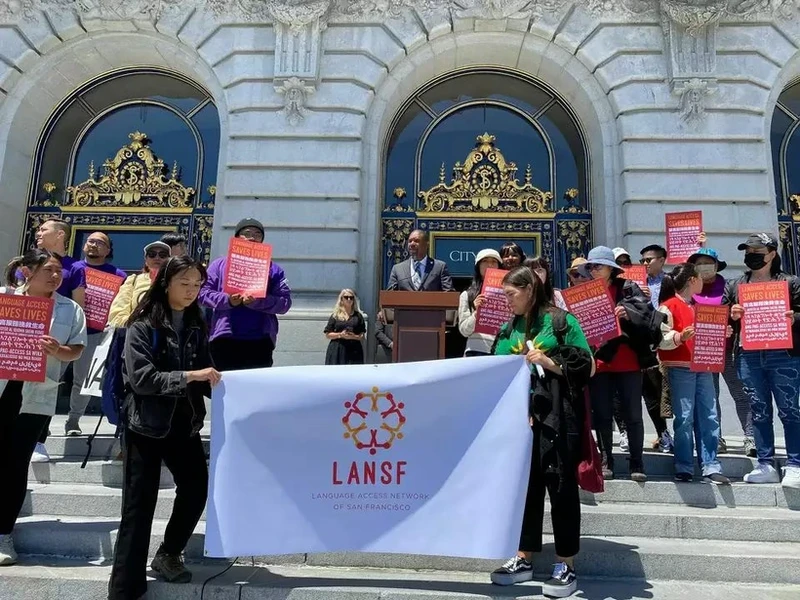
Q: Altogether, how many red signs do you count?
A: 9